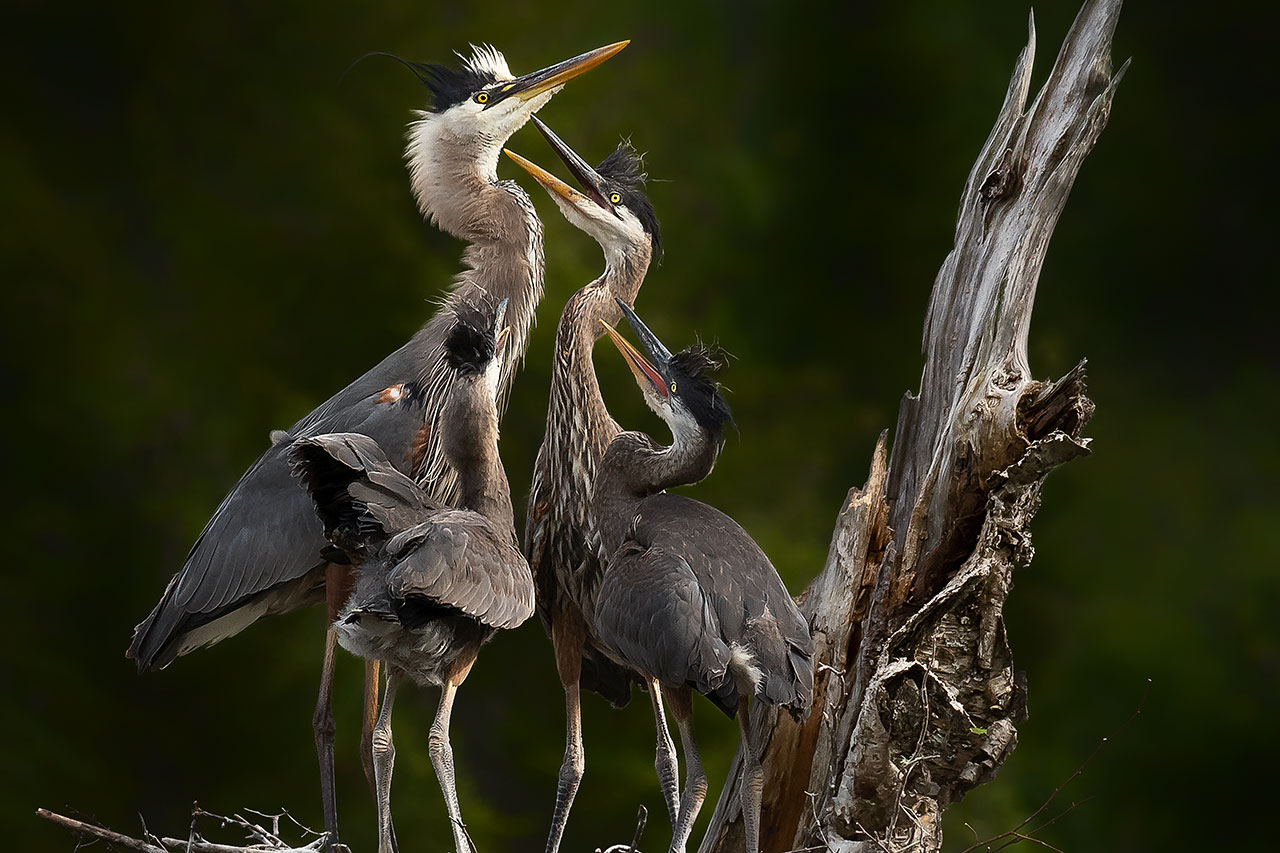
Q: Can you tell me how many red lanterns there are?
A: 0